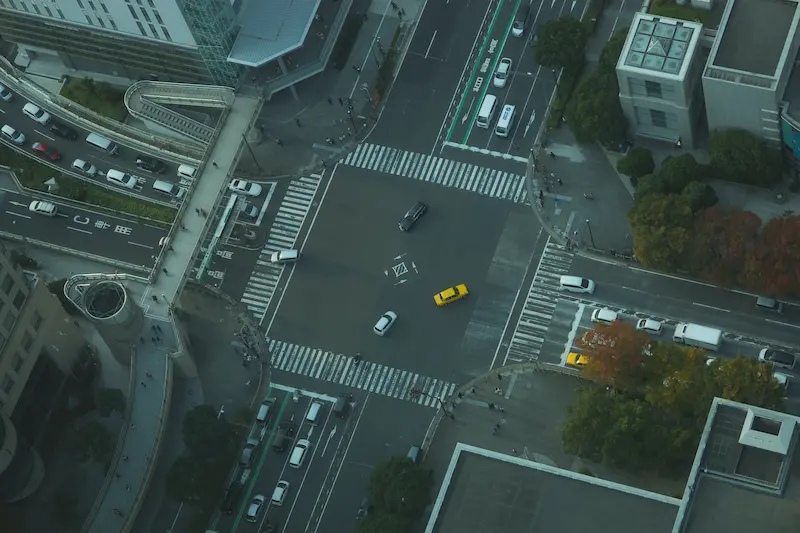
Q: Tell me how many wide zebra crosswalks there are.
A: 4